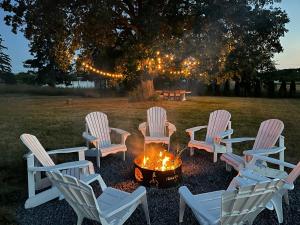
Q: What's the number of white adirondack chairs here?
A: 8